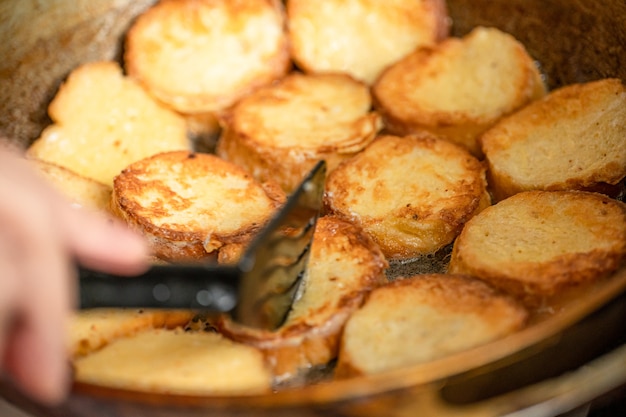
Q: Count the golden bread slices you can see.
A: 14